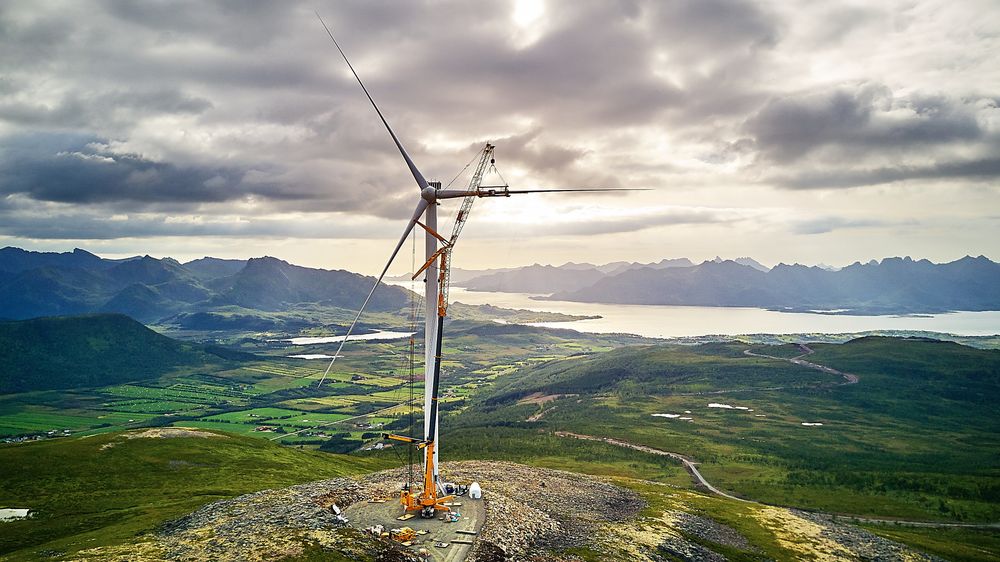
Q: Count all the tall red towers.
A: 0